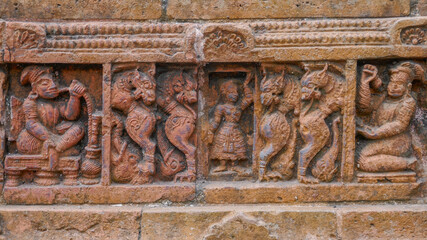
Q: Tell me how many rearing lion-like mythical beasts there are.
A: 4